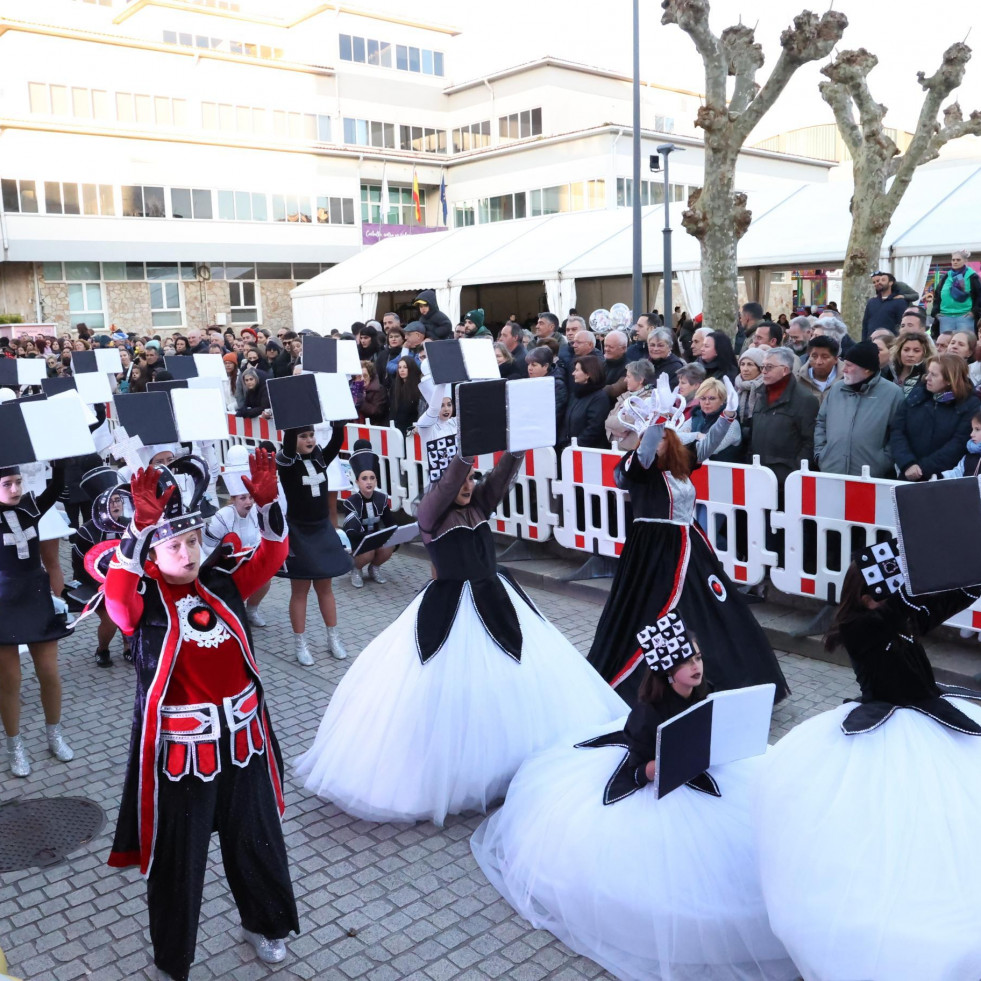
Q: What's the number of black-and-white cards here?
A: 15